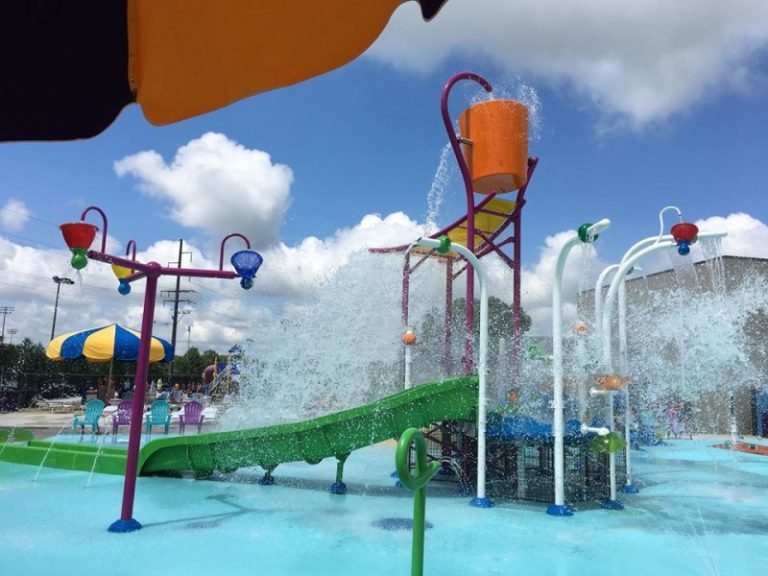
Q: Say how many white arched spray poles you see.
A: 5